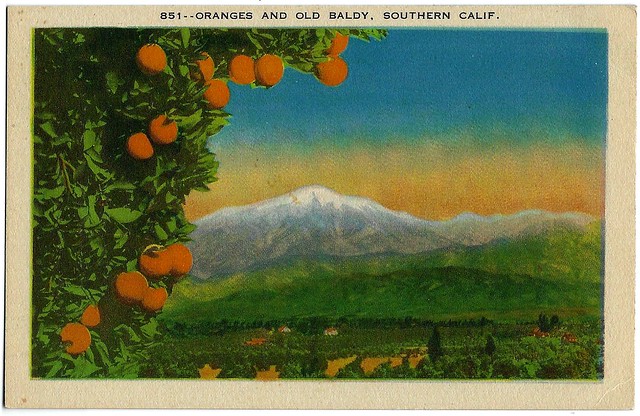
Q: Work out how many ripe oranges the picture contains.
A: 15